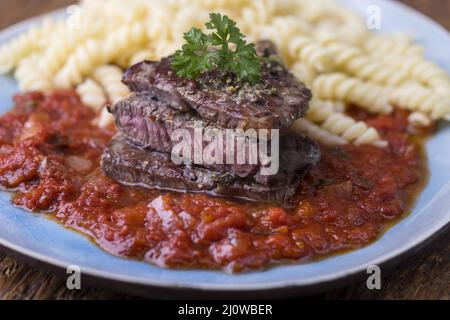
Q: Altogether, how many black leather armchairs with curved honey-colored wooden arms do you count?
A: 0